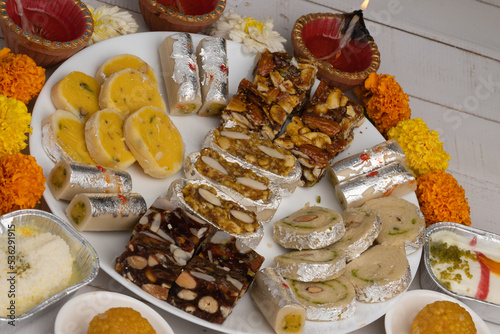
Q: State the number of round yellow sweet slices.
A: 6